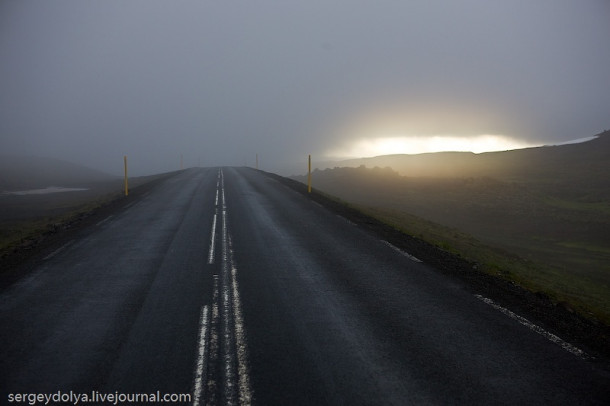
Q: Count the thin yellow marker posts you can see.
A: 4